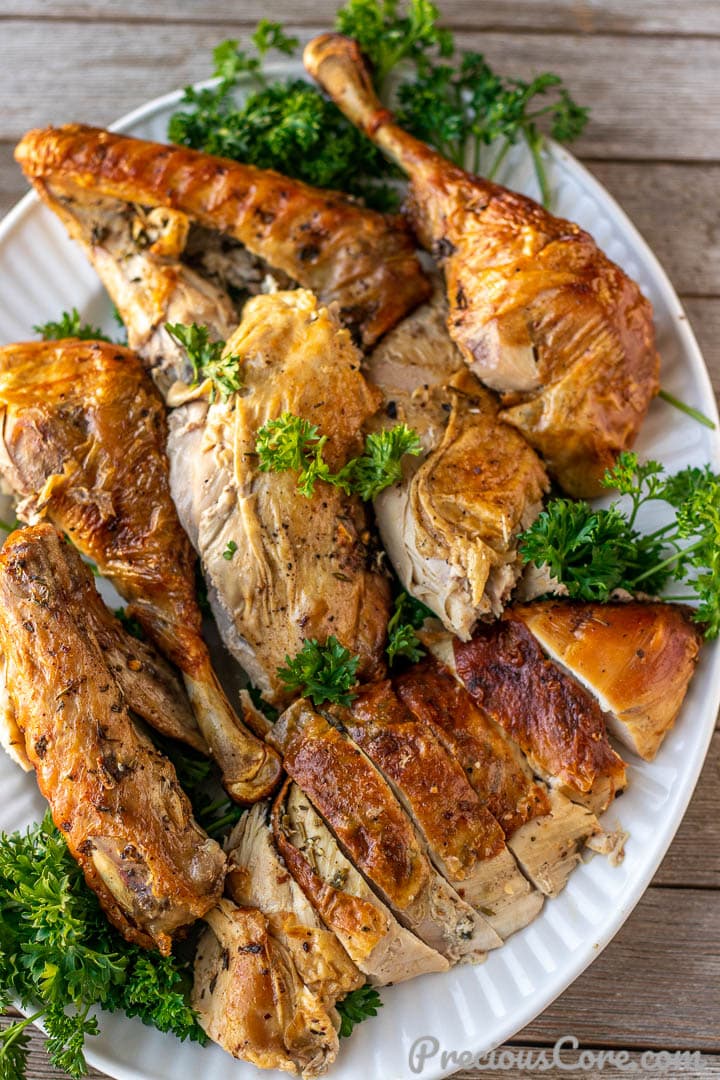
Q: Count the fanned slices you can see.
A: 6